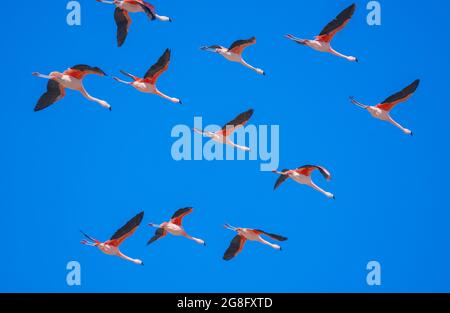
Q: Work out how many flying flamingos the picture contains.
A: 11